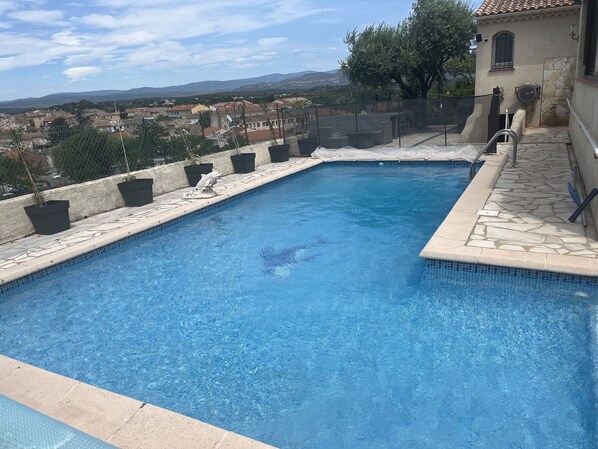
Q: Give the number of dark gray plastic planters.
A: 6